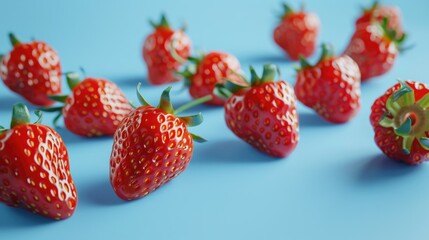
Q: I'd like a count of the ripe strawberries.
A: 12